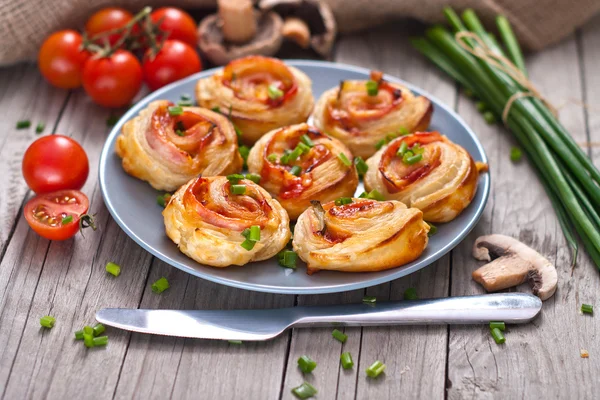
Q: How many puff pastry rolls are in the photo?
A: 7